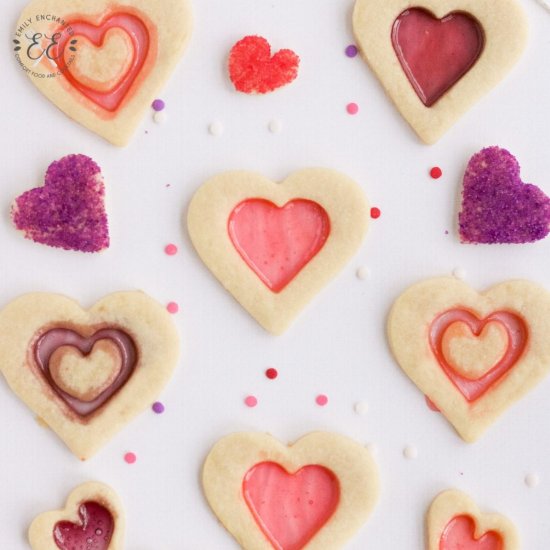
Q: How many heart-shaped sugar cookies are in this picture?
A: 11